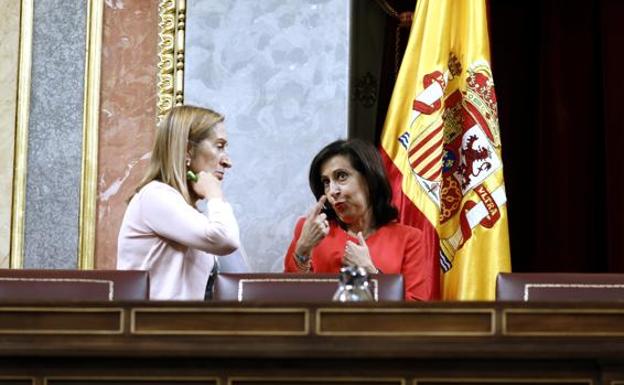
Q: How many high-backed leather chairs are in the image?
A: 3